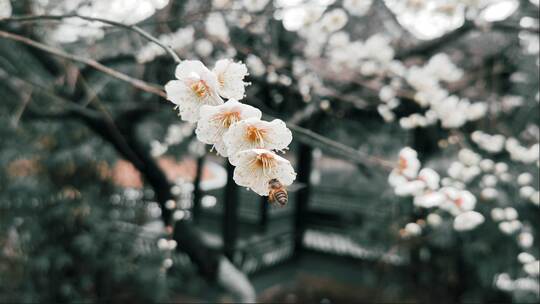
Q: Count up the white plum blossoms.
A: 5